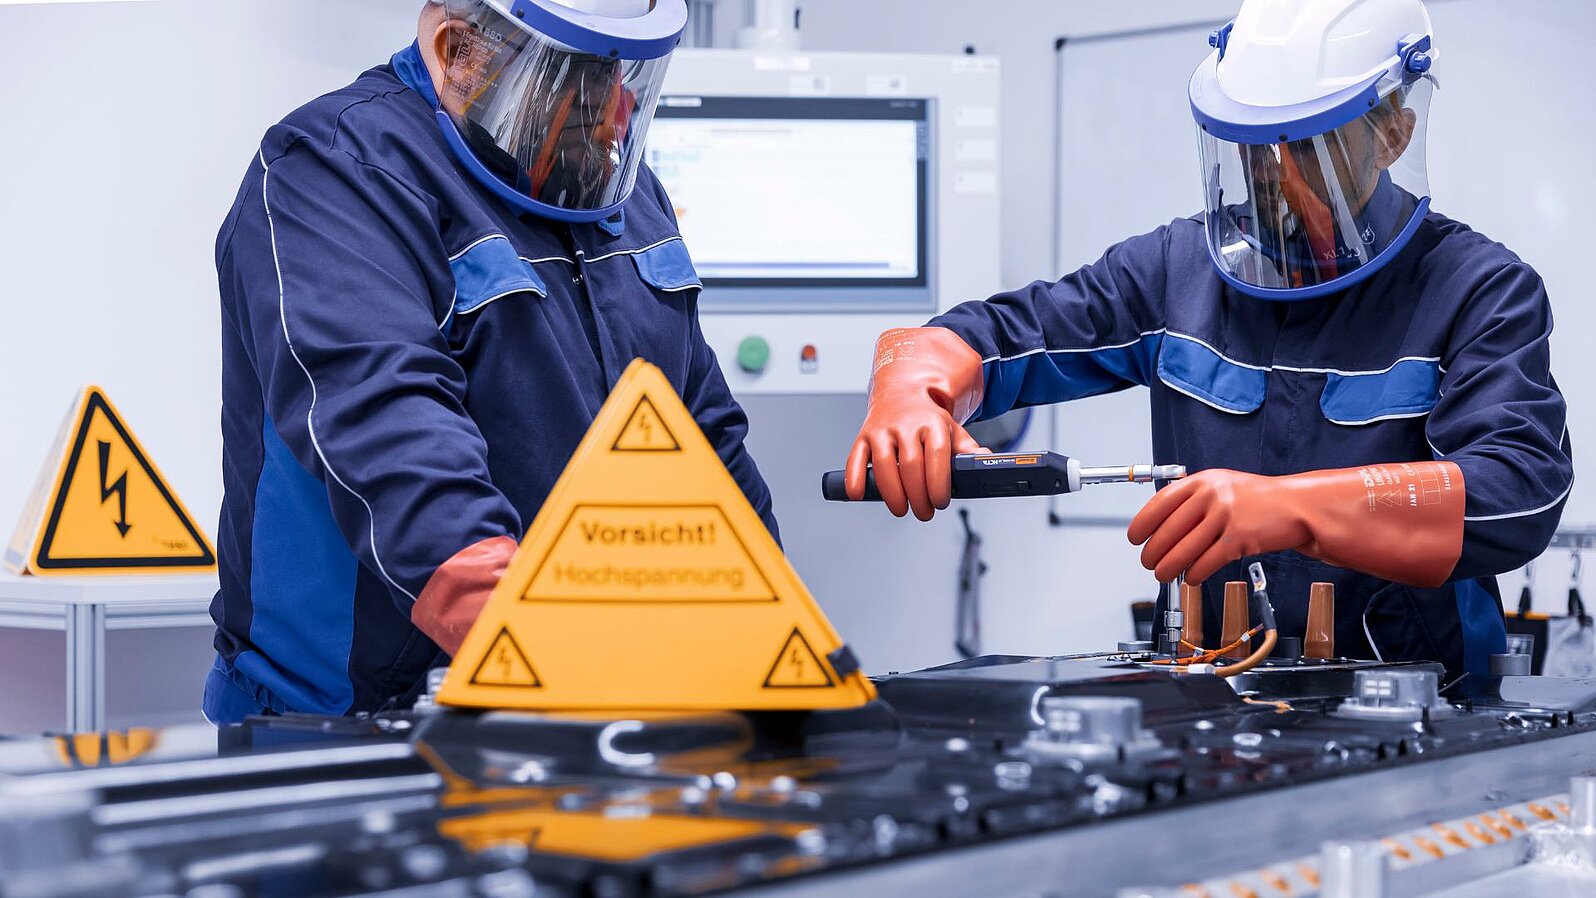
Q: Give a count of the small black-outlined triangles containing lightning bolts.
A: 3